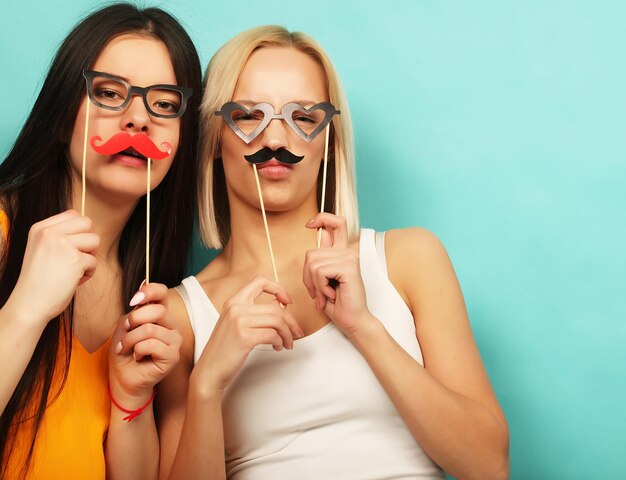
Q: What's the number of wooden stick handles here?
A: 4